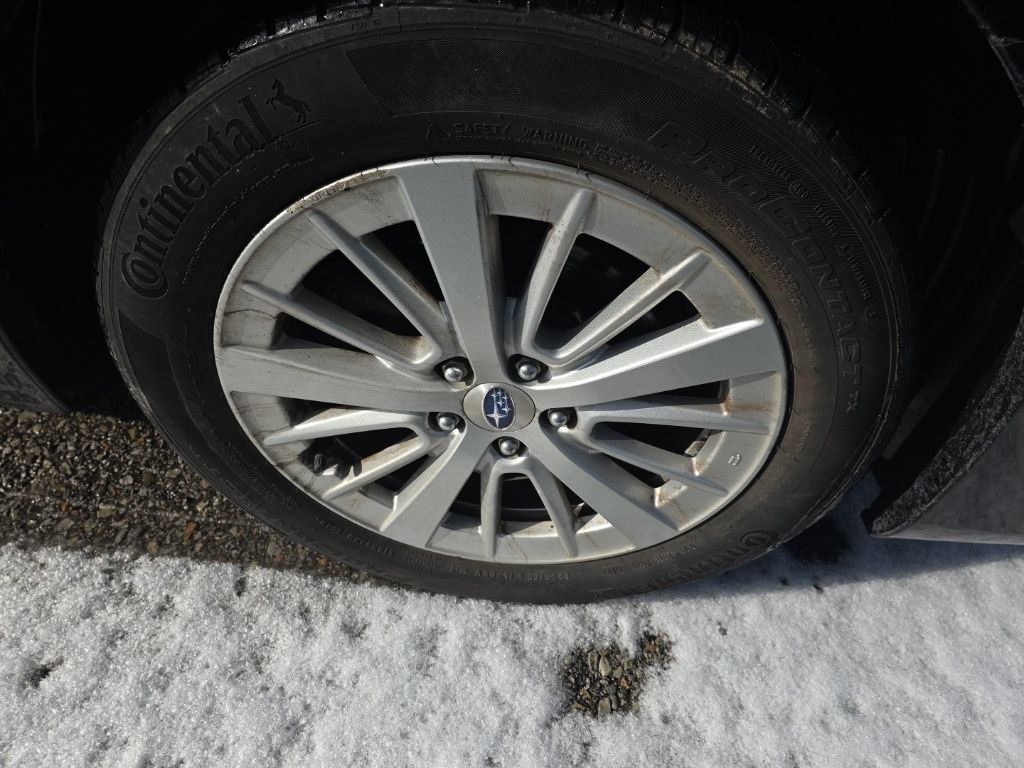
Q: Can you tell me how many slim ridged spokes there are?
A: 10